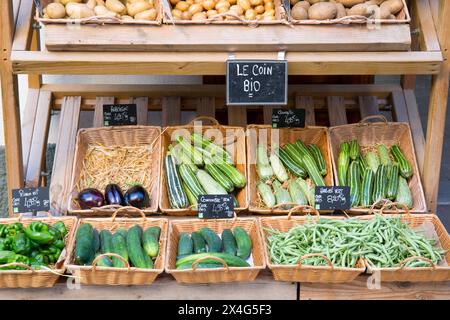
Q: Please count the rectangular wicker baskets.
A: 12